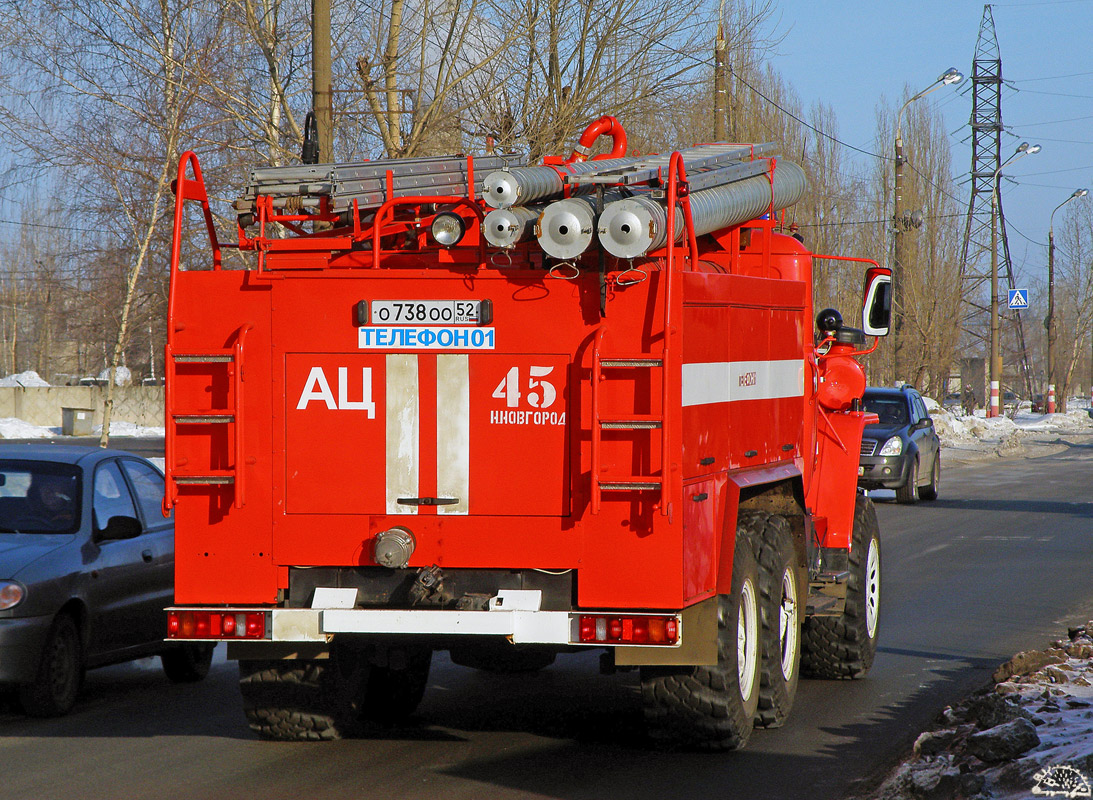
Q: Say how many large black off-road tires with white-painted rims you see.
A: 3